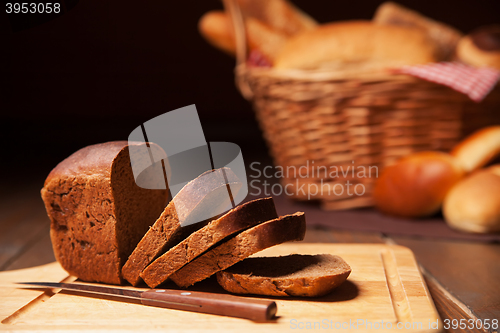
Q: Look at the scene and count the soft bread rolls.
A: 3